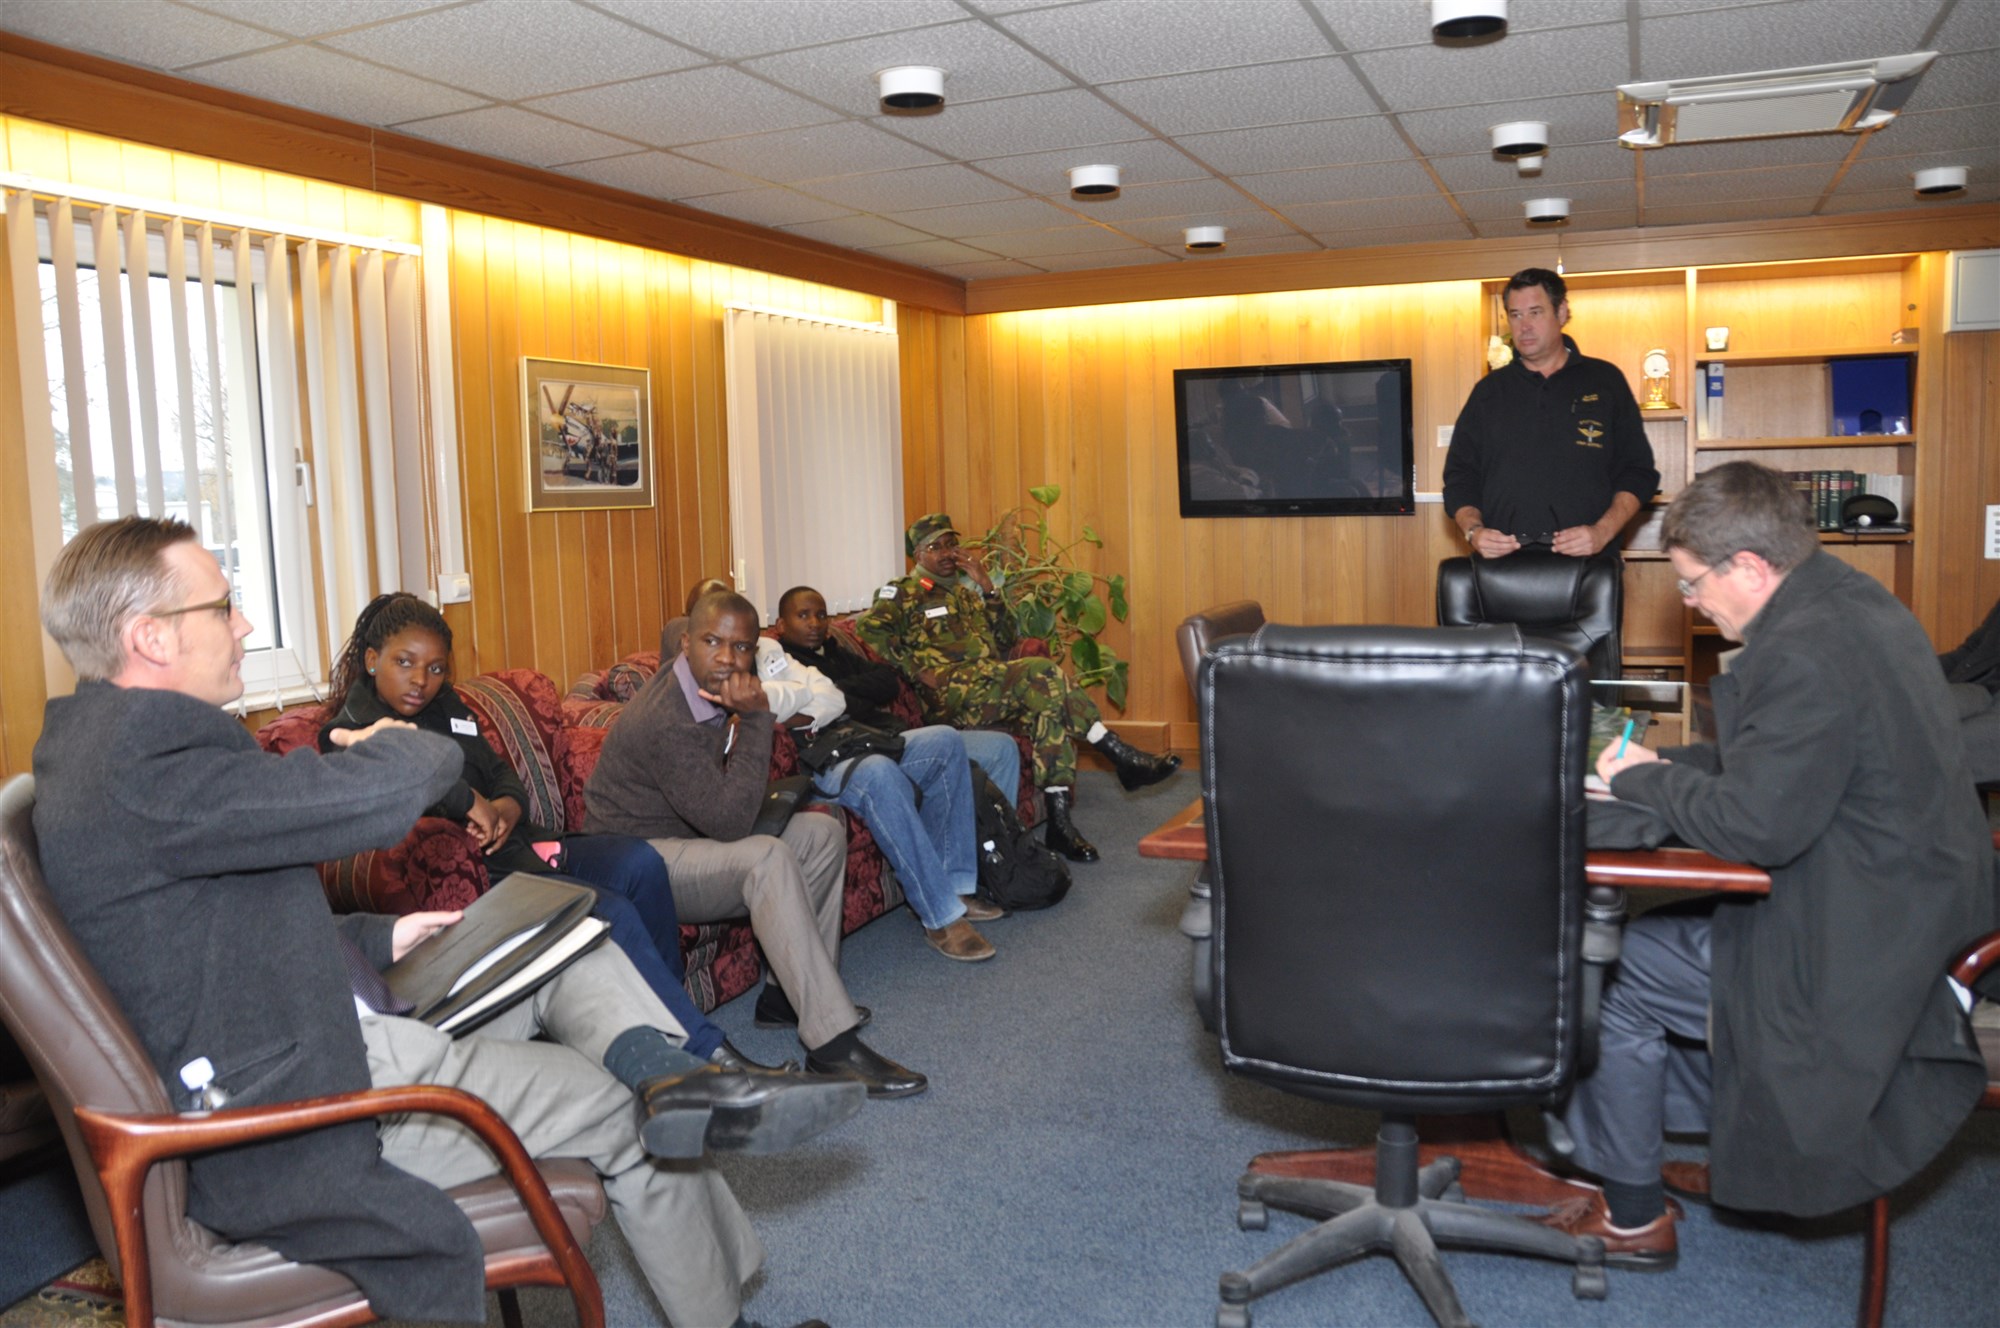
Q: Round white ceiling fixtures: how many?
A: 7